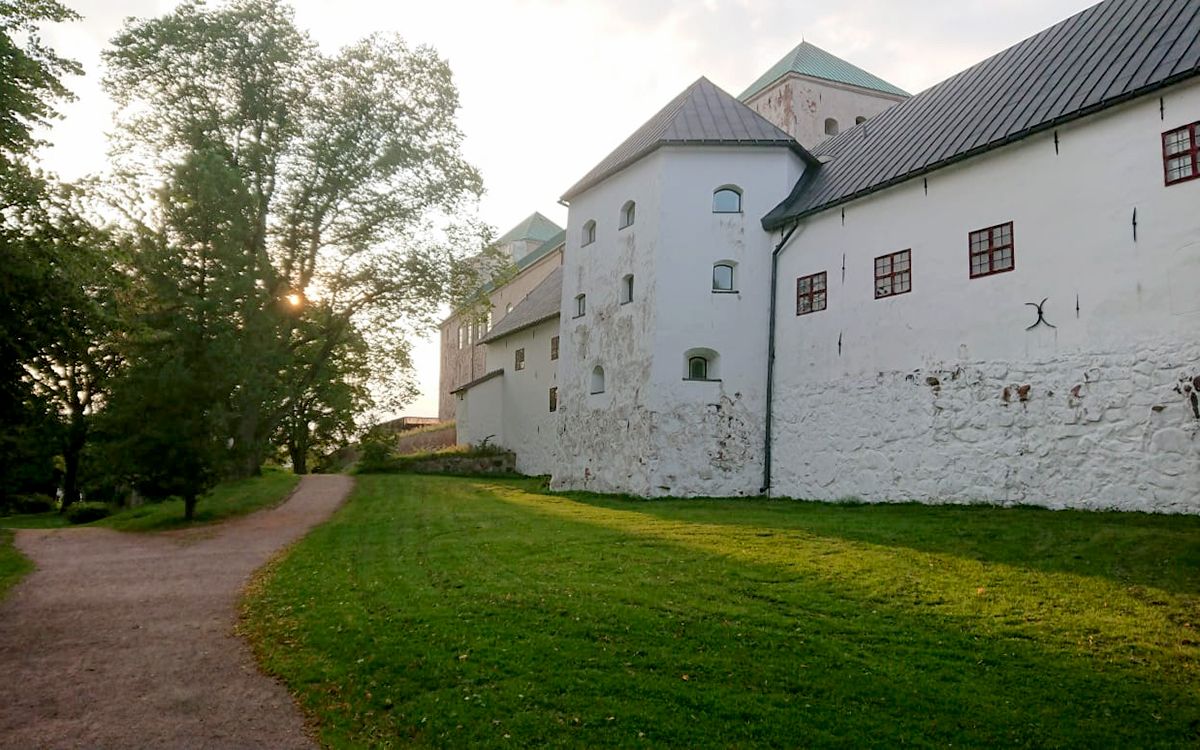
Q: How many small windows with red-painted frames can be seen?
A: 4